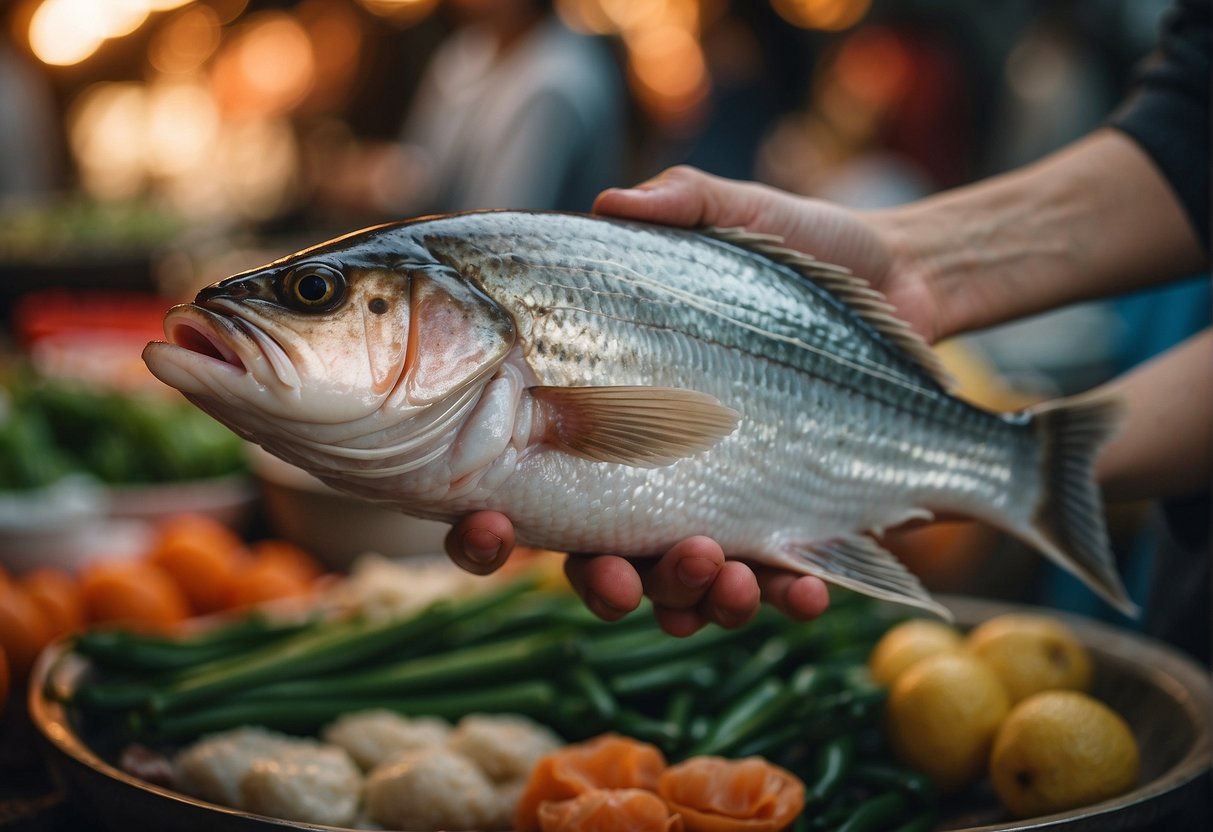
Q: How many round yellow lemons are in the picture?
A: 4